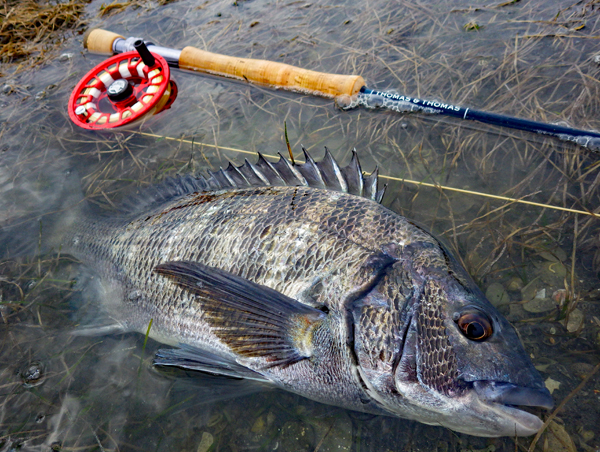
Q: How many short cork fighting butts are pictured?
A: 1